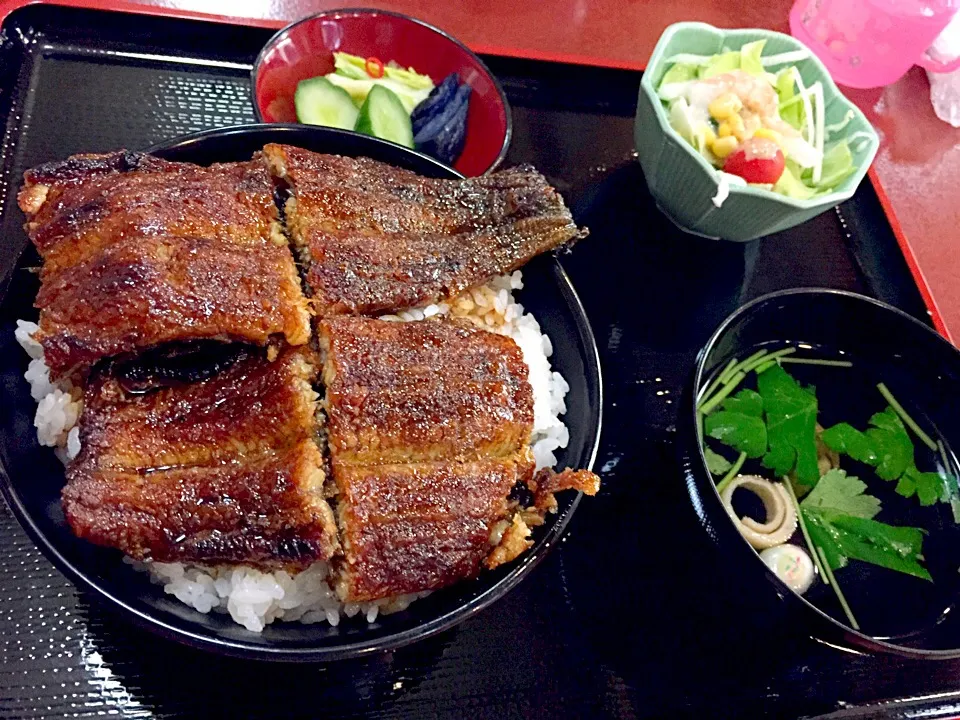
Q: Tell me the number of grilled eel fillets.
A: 4